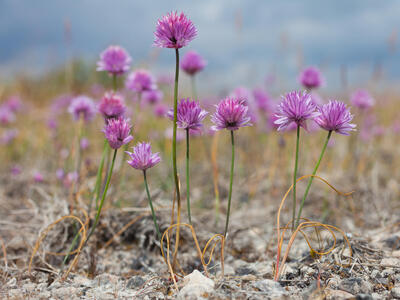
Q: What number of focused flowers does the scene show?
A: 7